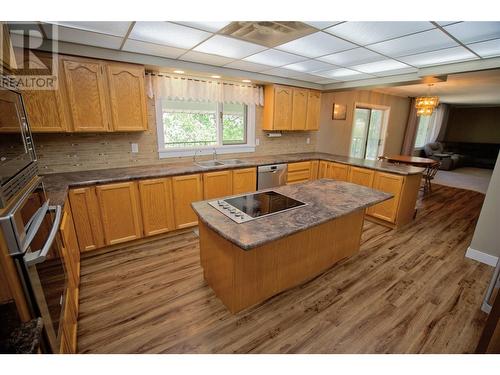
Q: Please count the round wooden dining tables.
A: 1